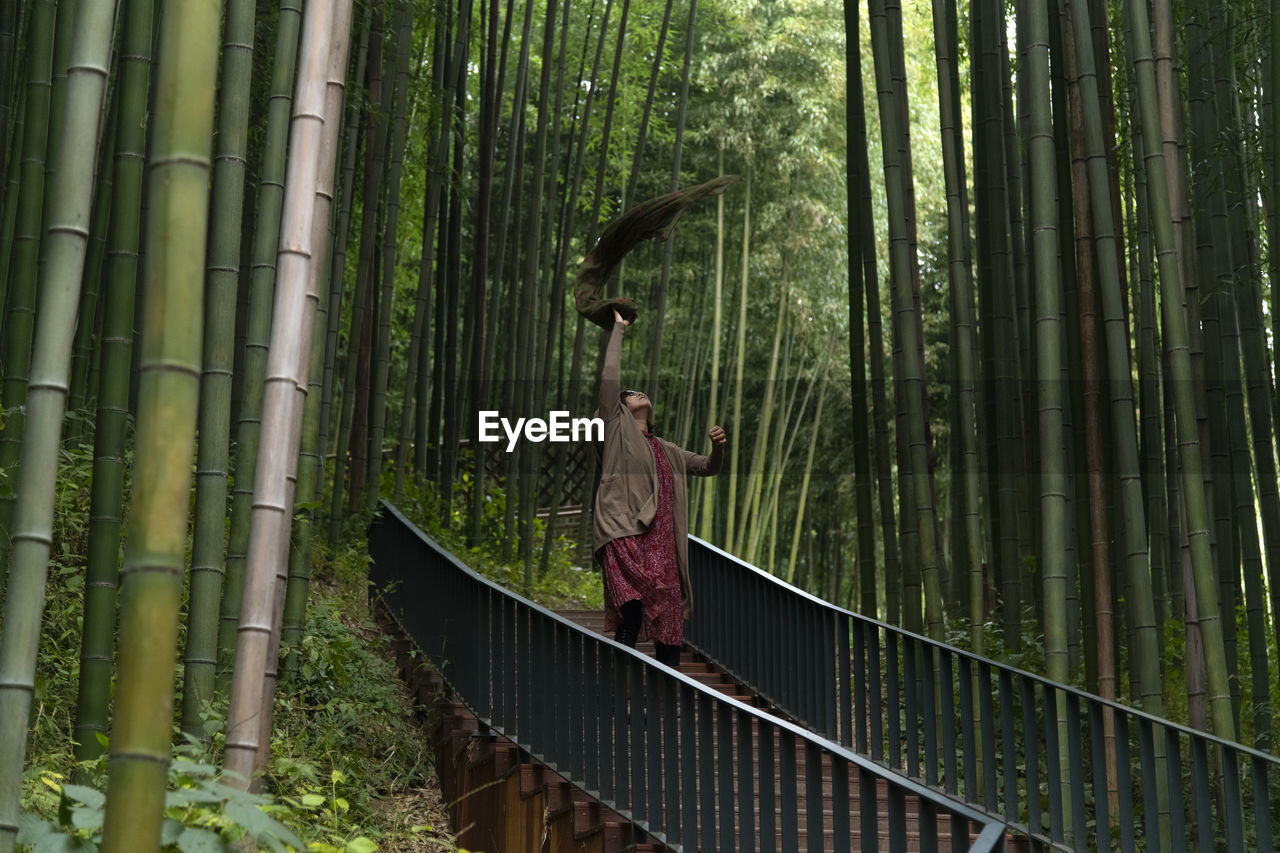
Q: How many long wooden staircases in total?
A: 1